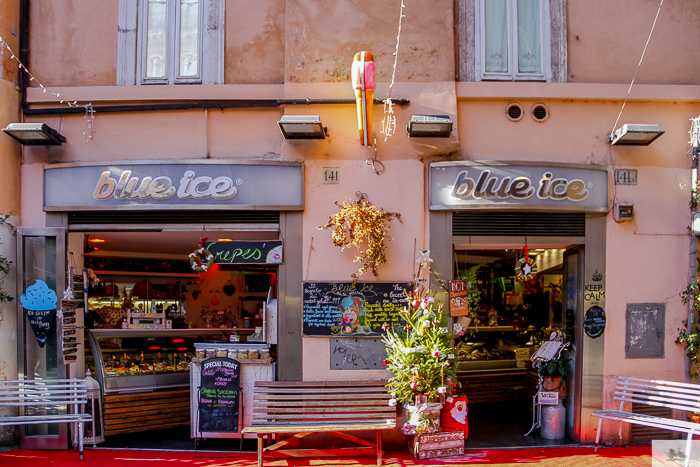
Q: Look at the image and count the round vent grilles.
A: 2